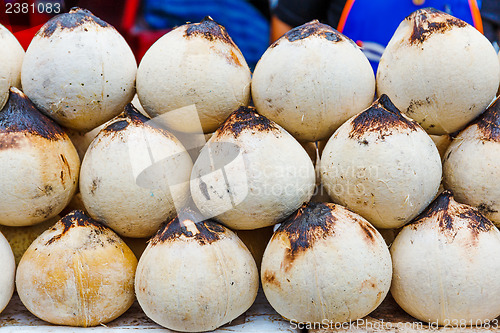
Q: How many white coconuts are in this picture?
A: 15